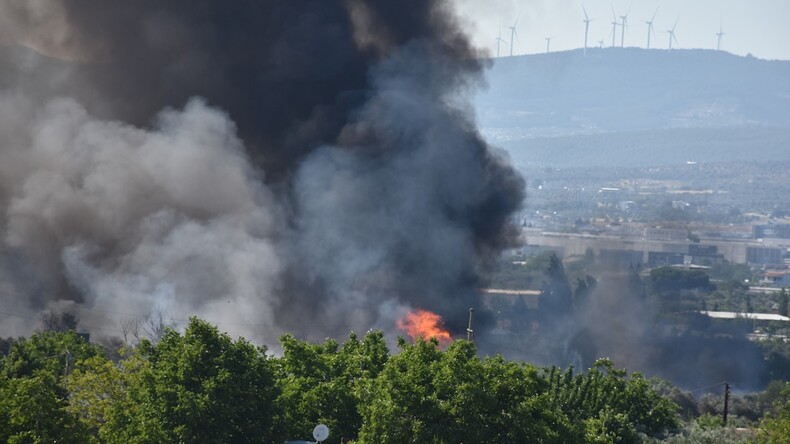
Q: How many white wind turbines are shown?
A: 10